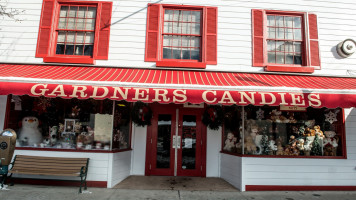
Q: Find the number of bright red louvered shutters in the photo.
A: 6